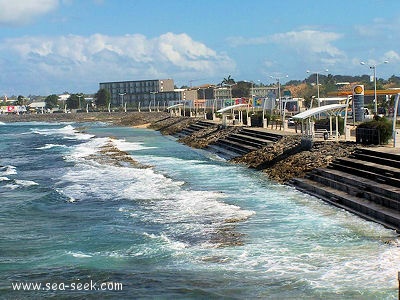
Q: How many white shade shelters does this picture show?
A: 3